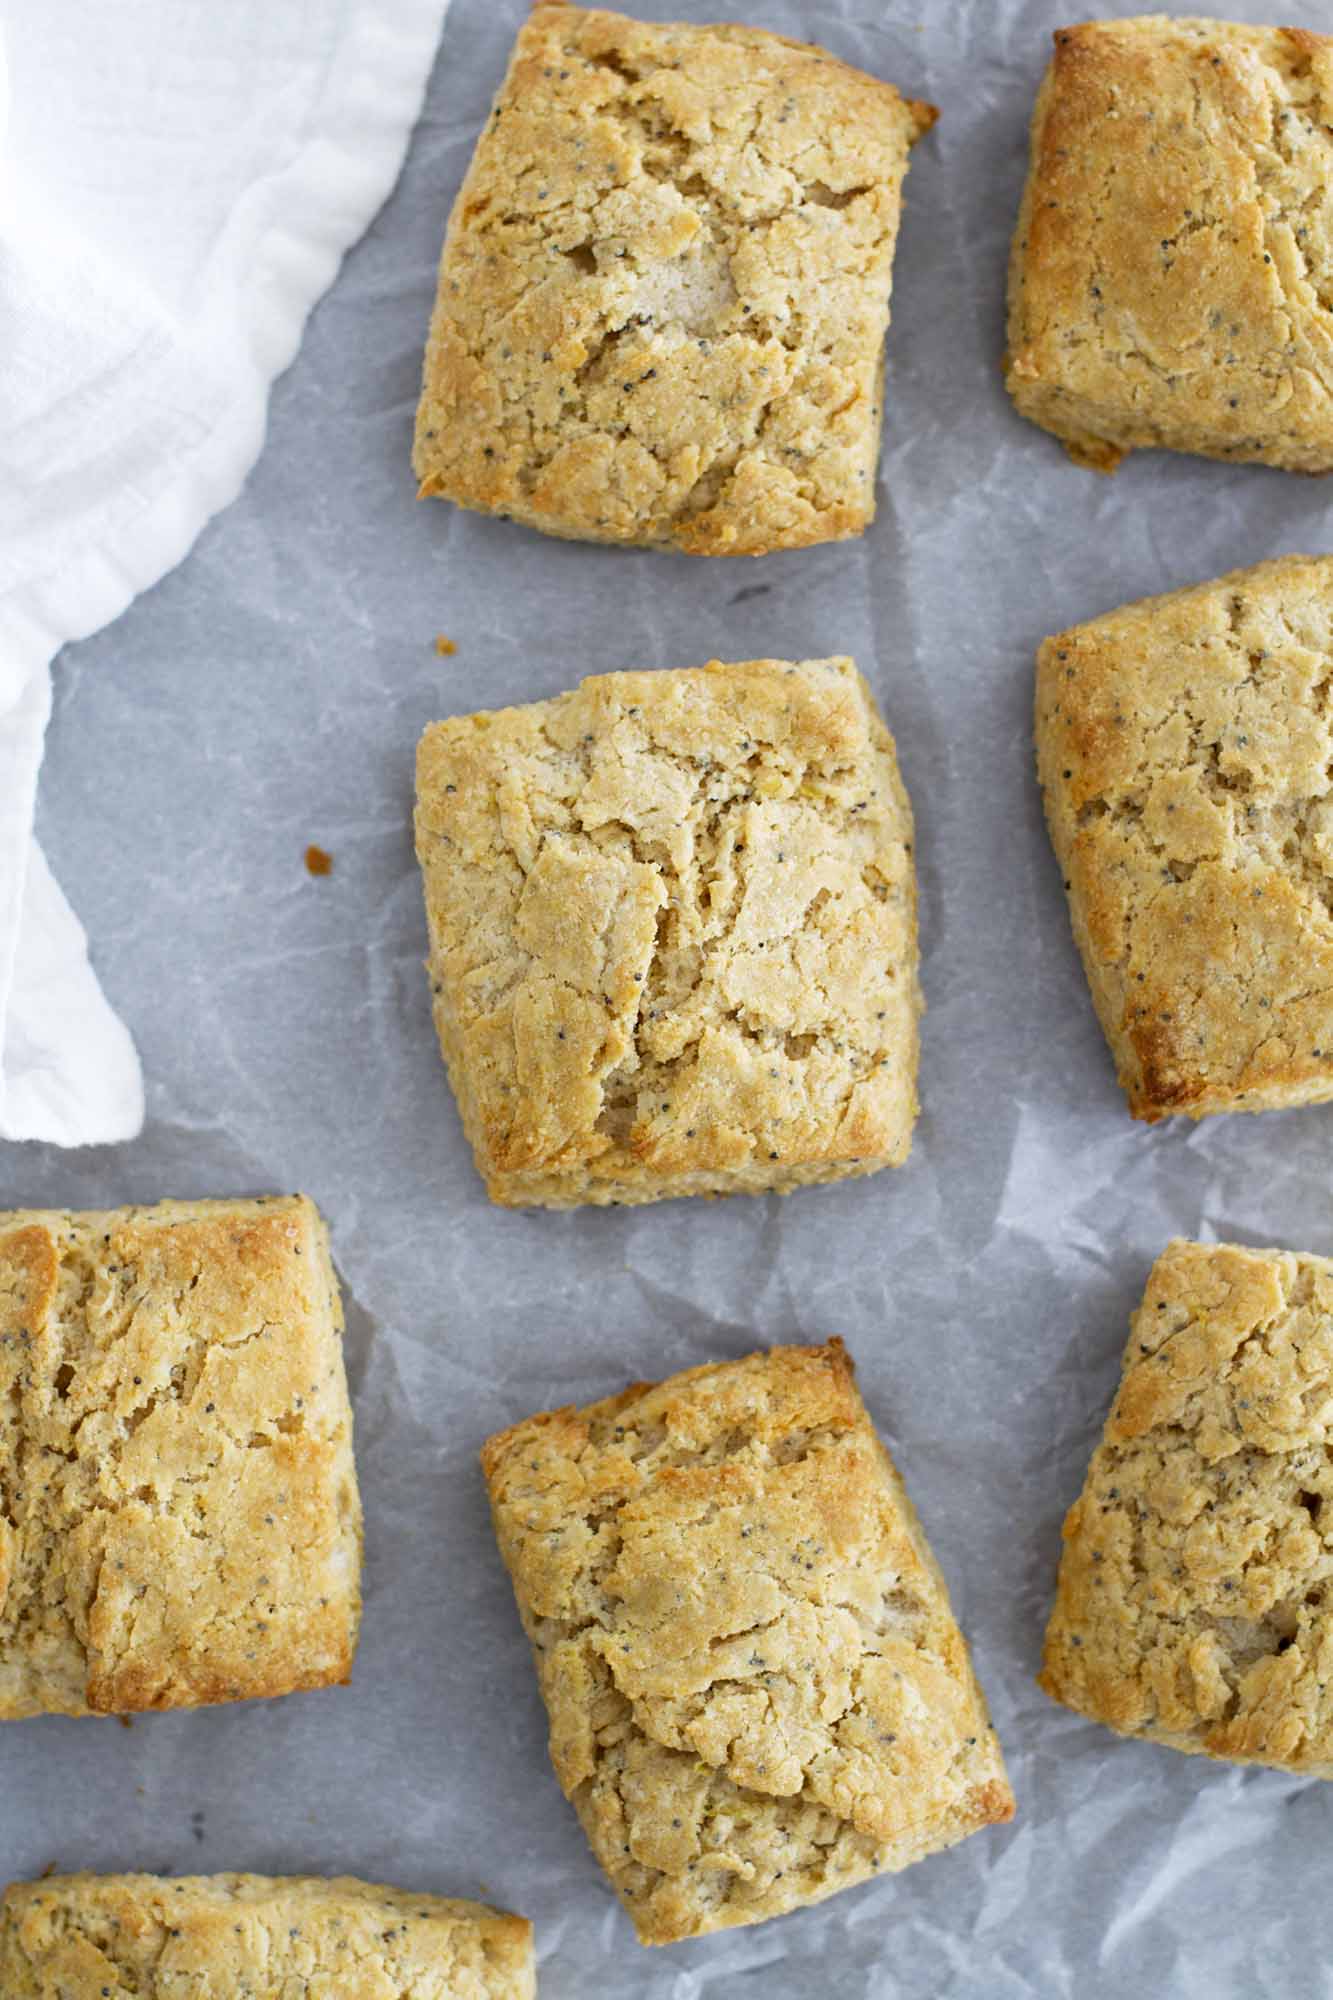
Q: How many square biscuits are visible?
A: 8